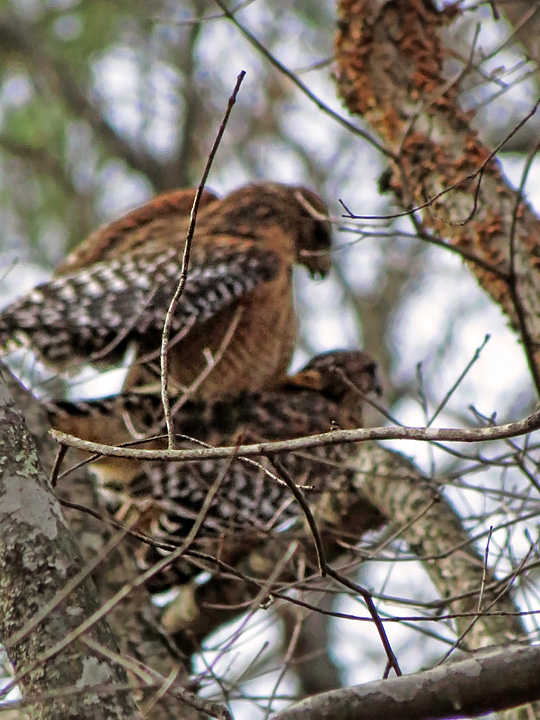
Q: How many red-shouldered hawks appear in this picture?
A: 2